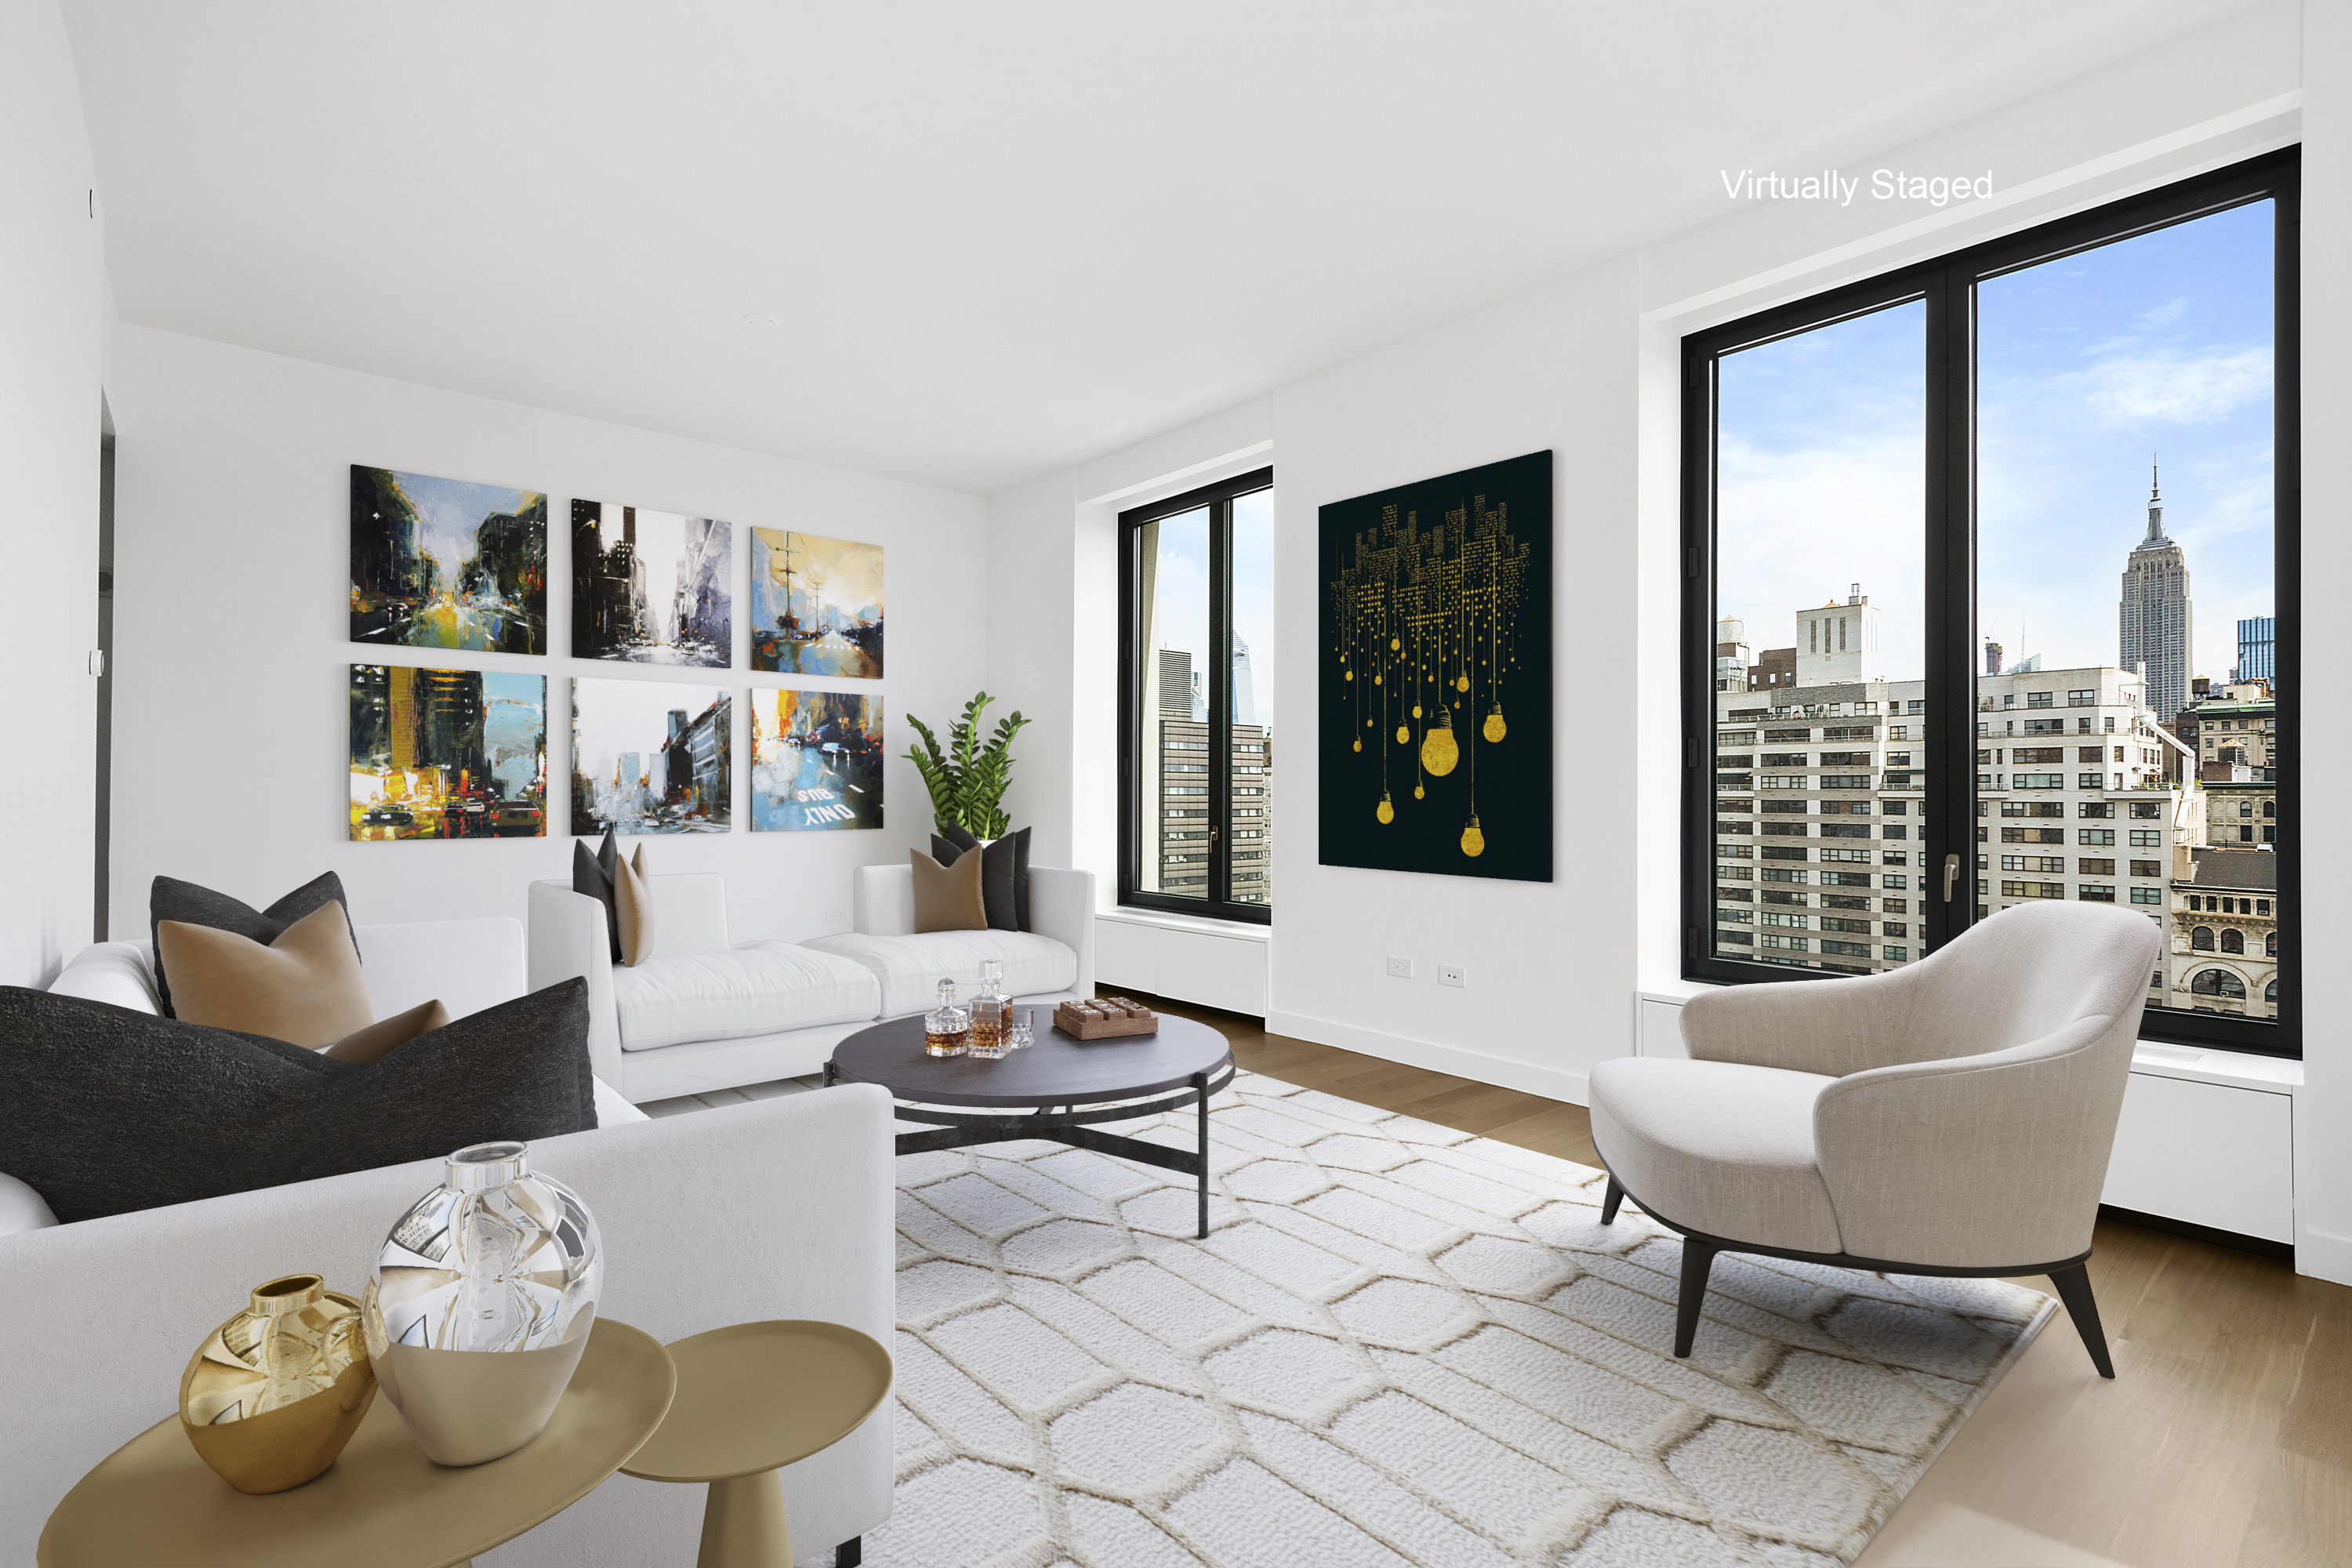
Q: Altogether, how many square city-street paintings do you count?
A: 6